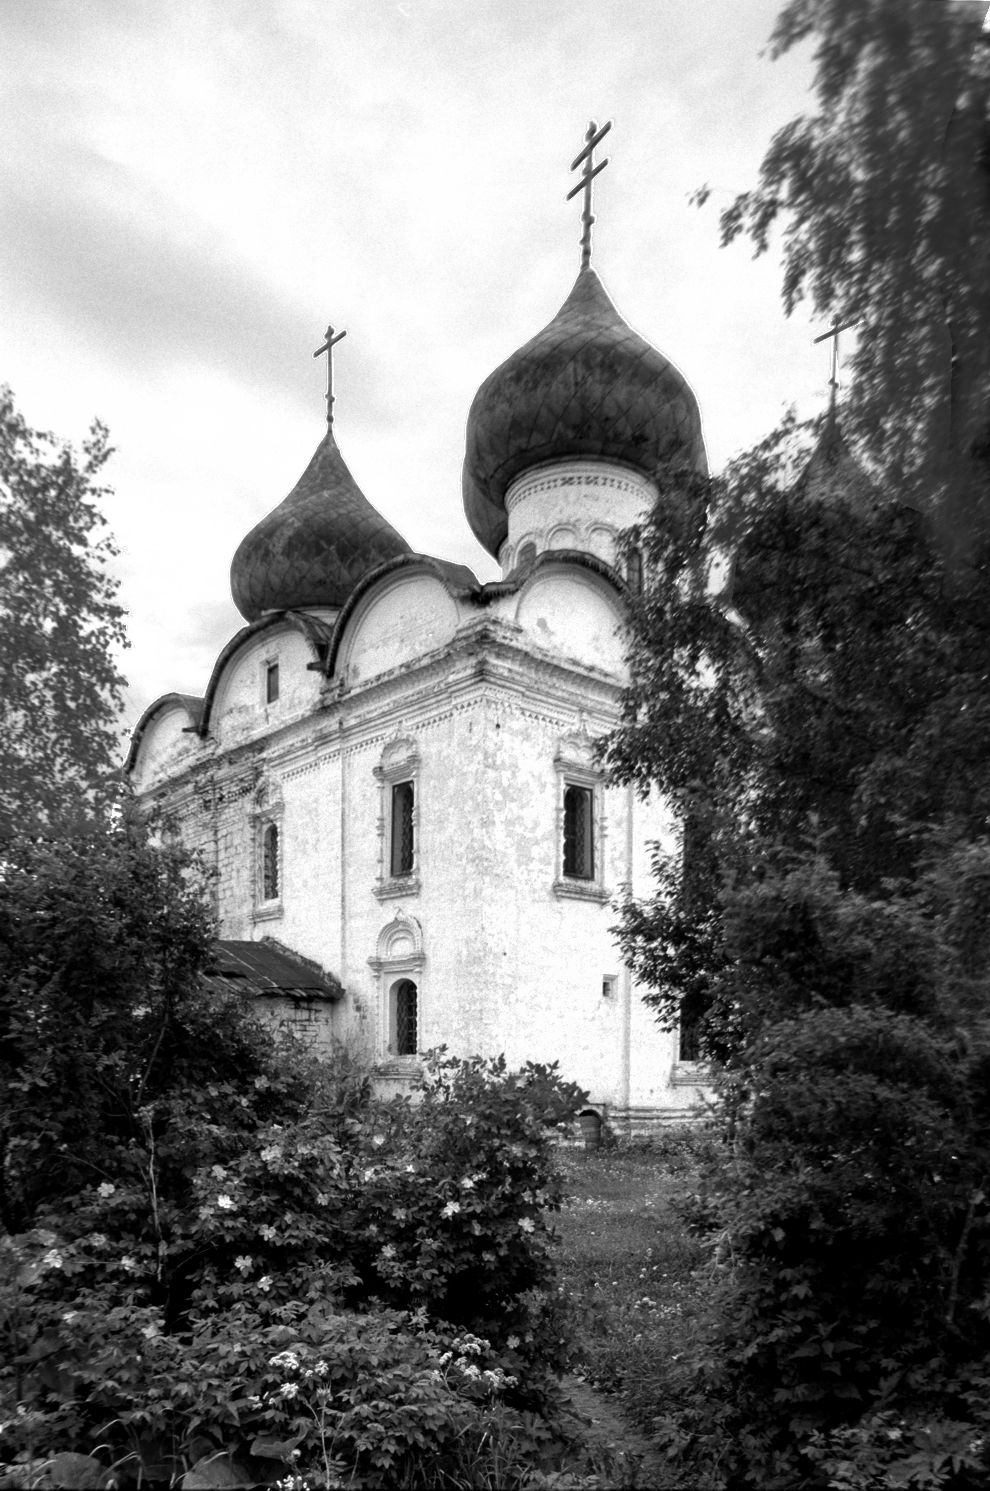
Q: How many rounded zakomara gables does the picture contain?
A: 4